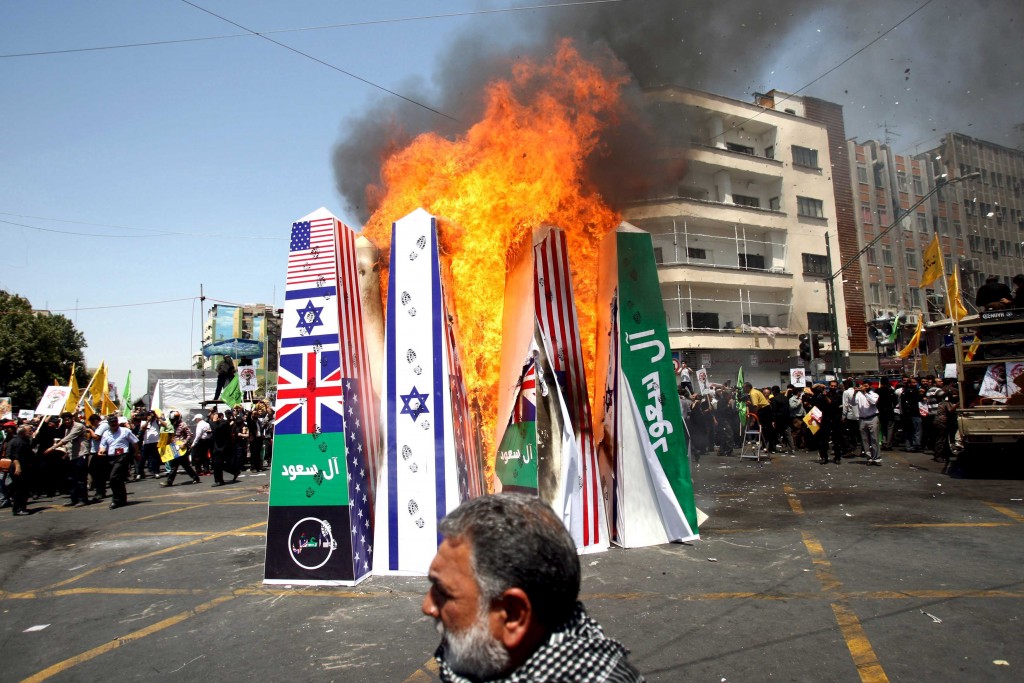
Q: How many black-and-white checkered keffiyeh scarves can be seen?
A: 1